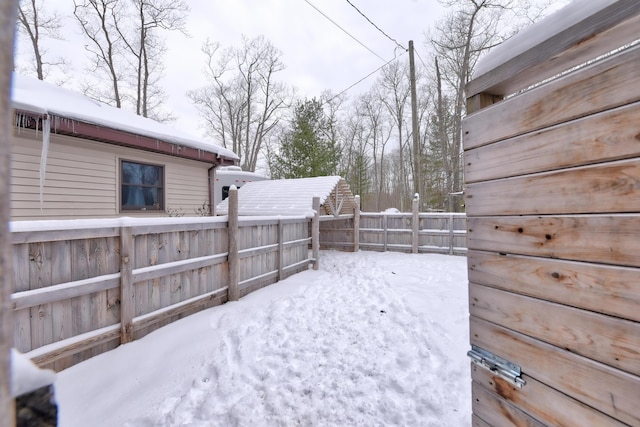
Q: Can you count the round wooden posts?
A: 4